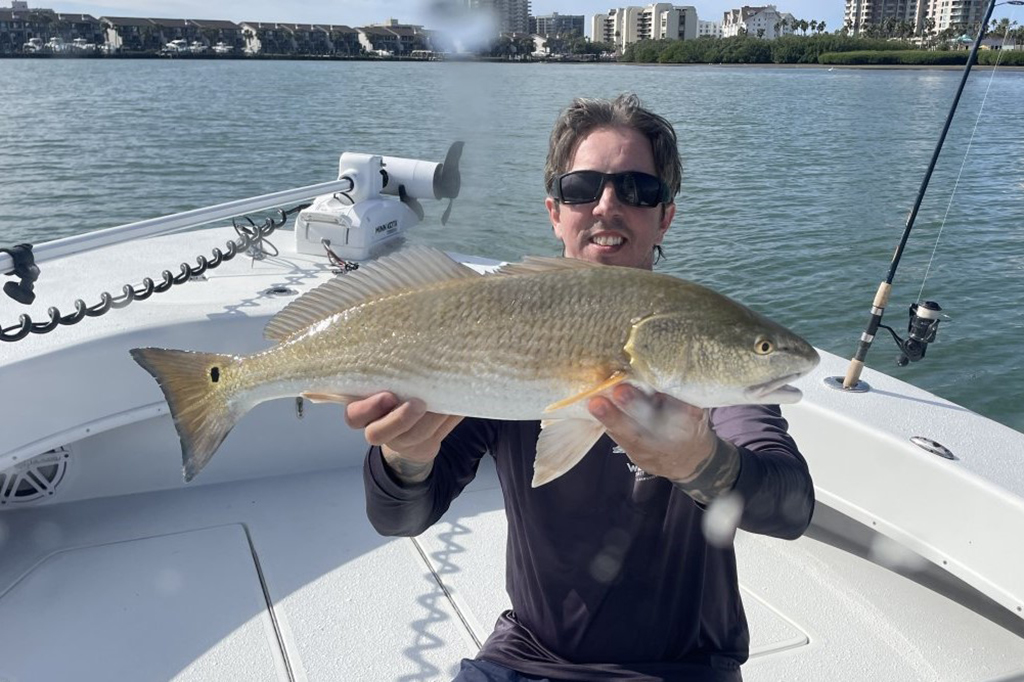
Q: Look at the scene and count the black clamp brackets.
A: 1